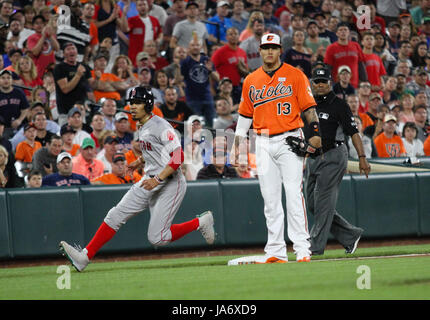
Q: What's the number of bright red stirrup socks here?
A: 2